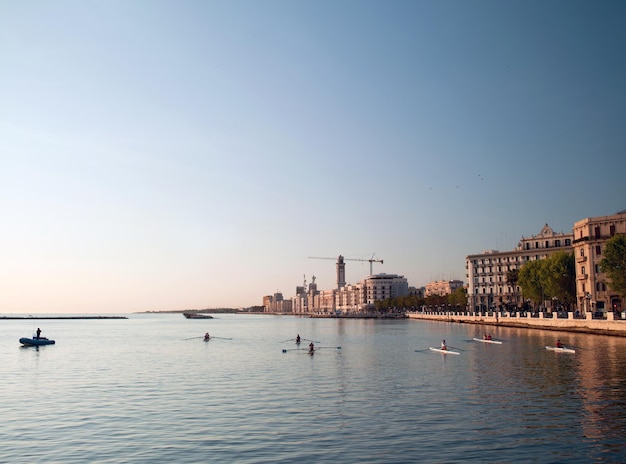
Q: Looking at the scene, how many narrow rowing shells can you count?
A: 6